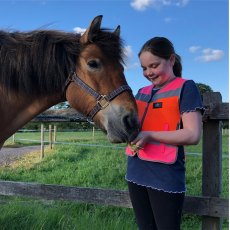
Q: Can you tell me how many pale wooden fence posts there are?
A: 5